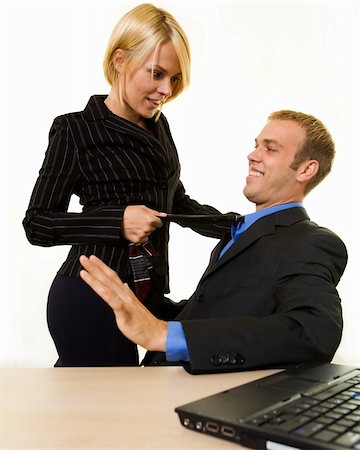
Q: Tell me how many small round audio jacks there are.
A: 2